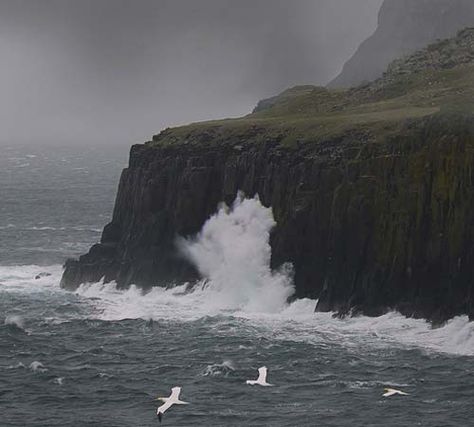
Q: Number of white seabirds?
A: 3